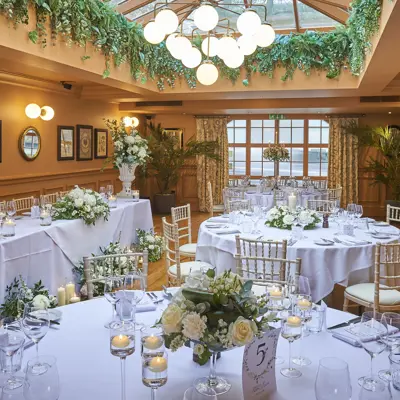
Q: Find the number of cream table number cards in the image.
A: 1